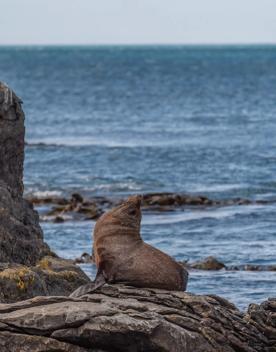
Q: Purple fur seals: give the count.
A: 0